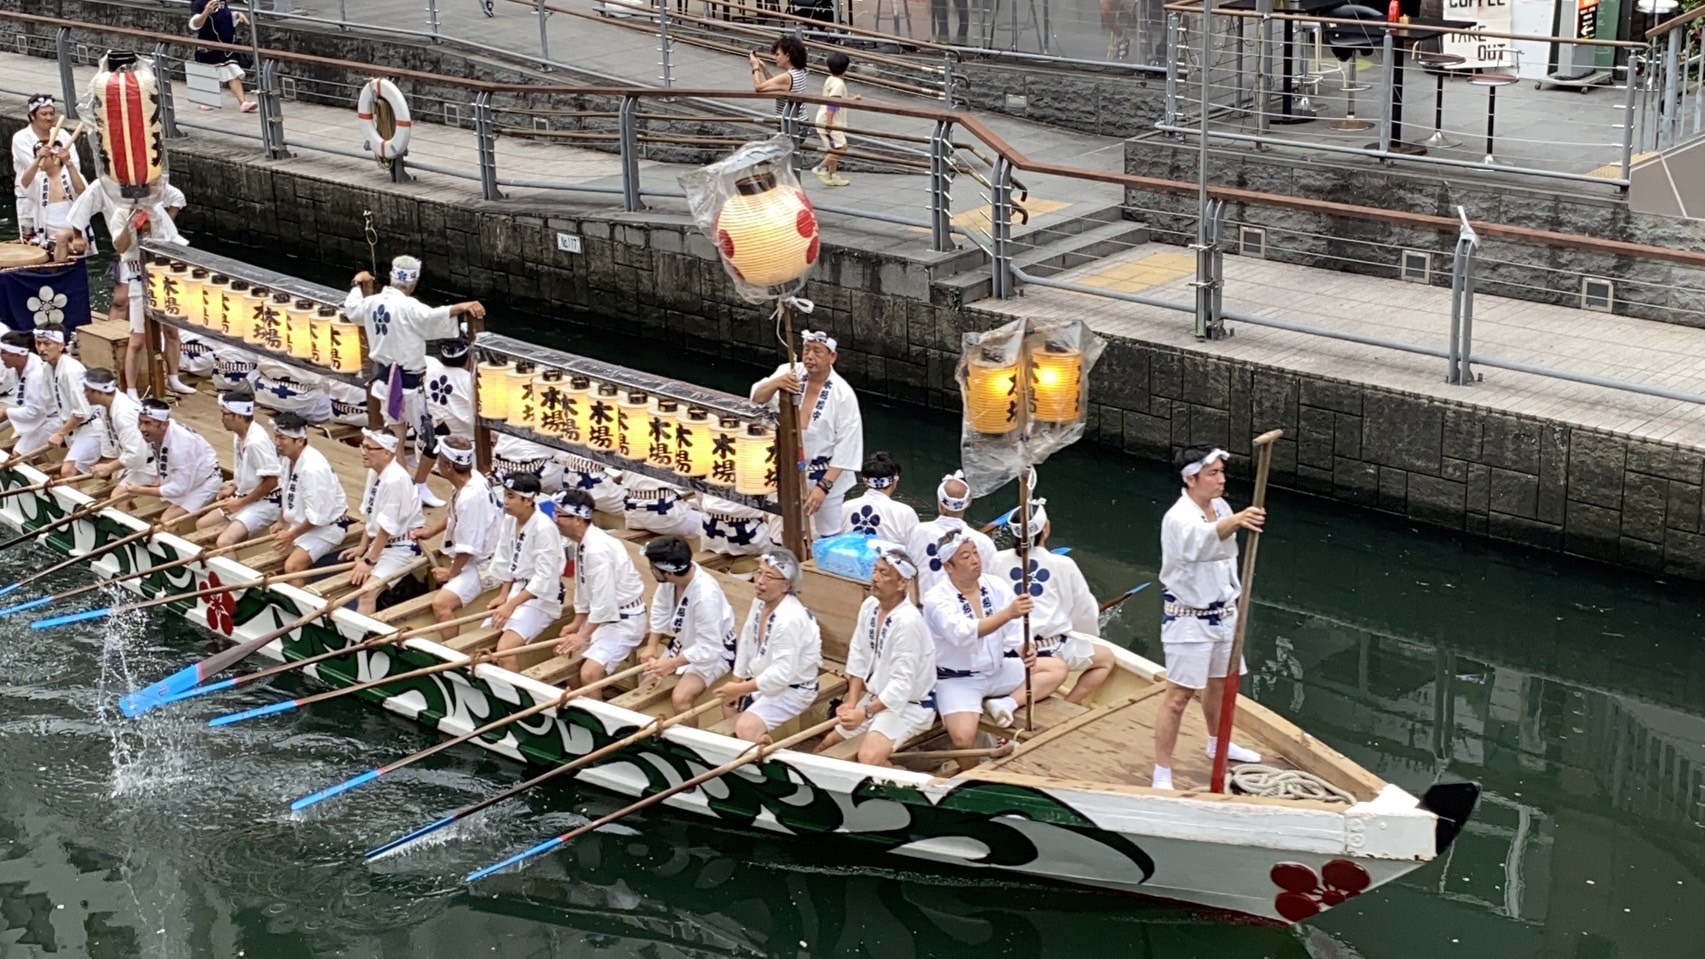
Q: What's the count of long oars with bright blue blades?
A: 12